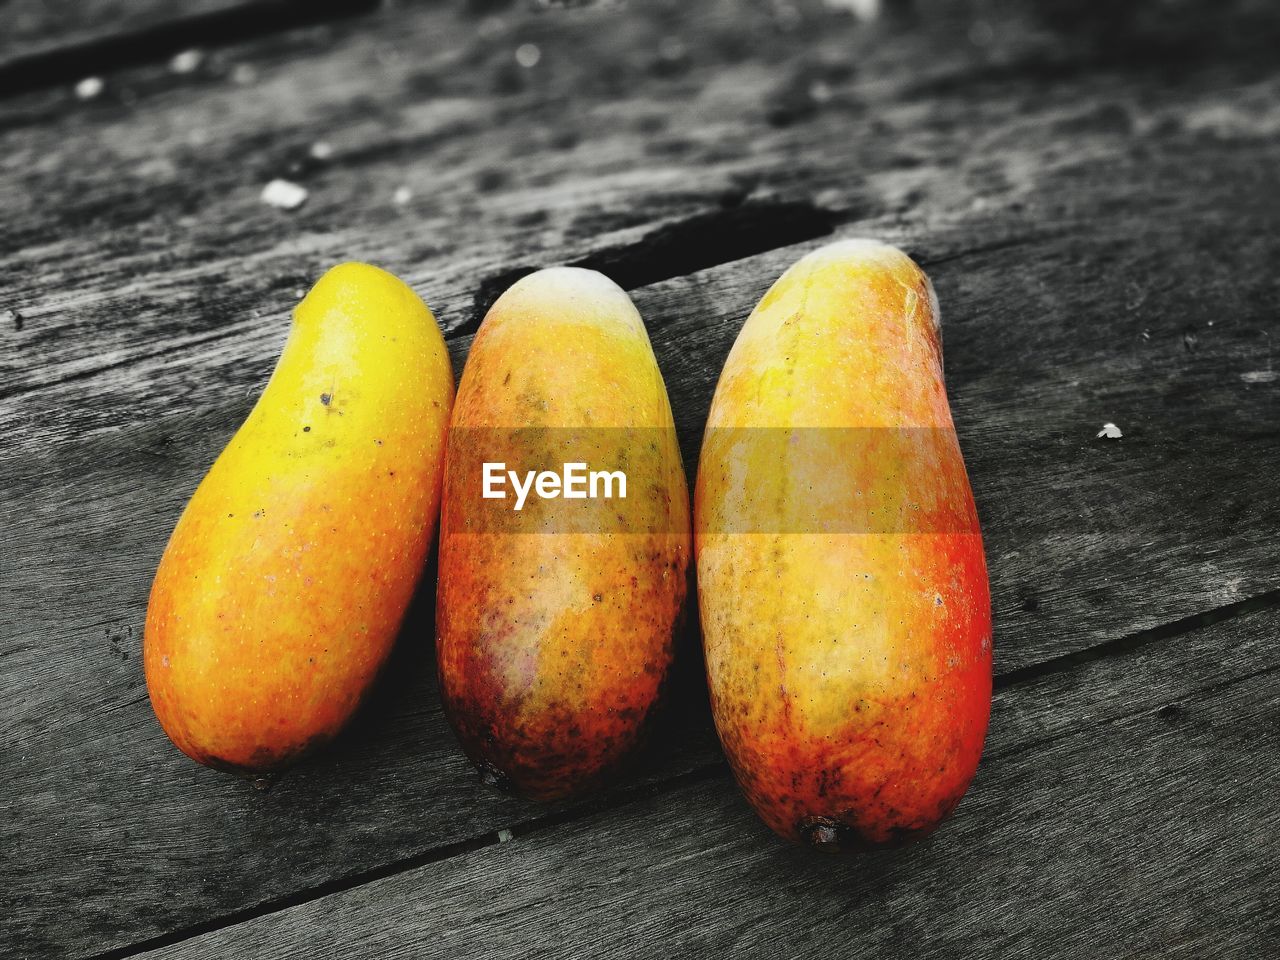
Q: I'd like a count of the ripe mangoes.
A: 3